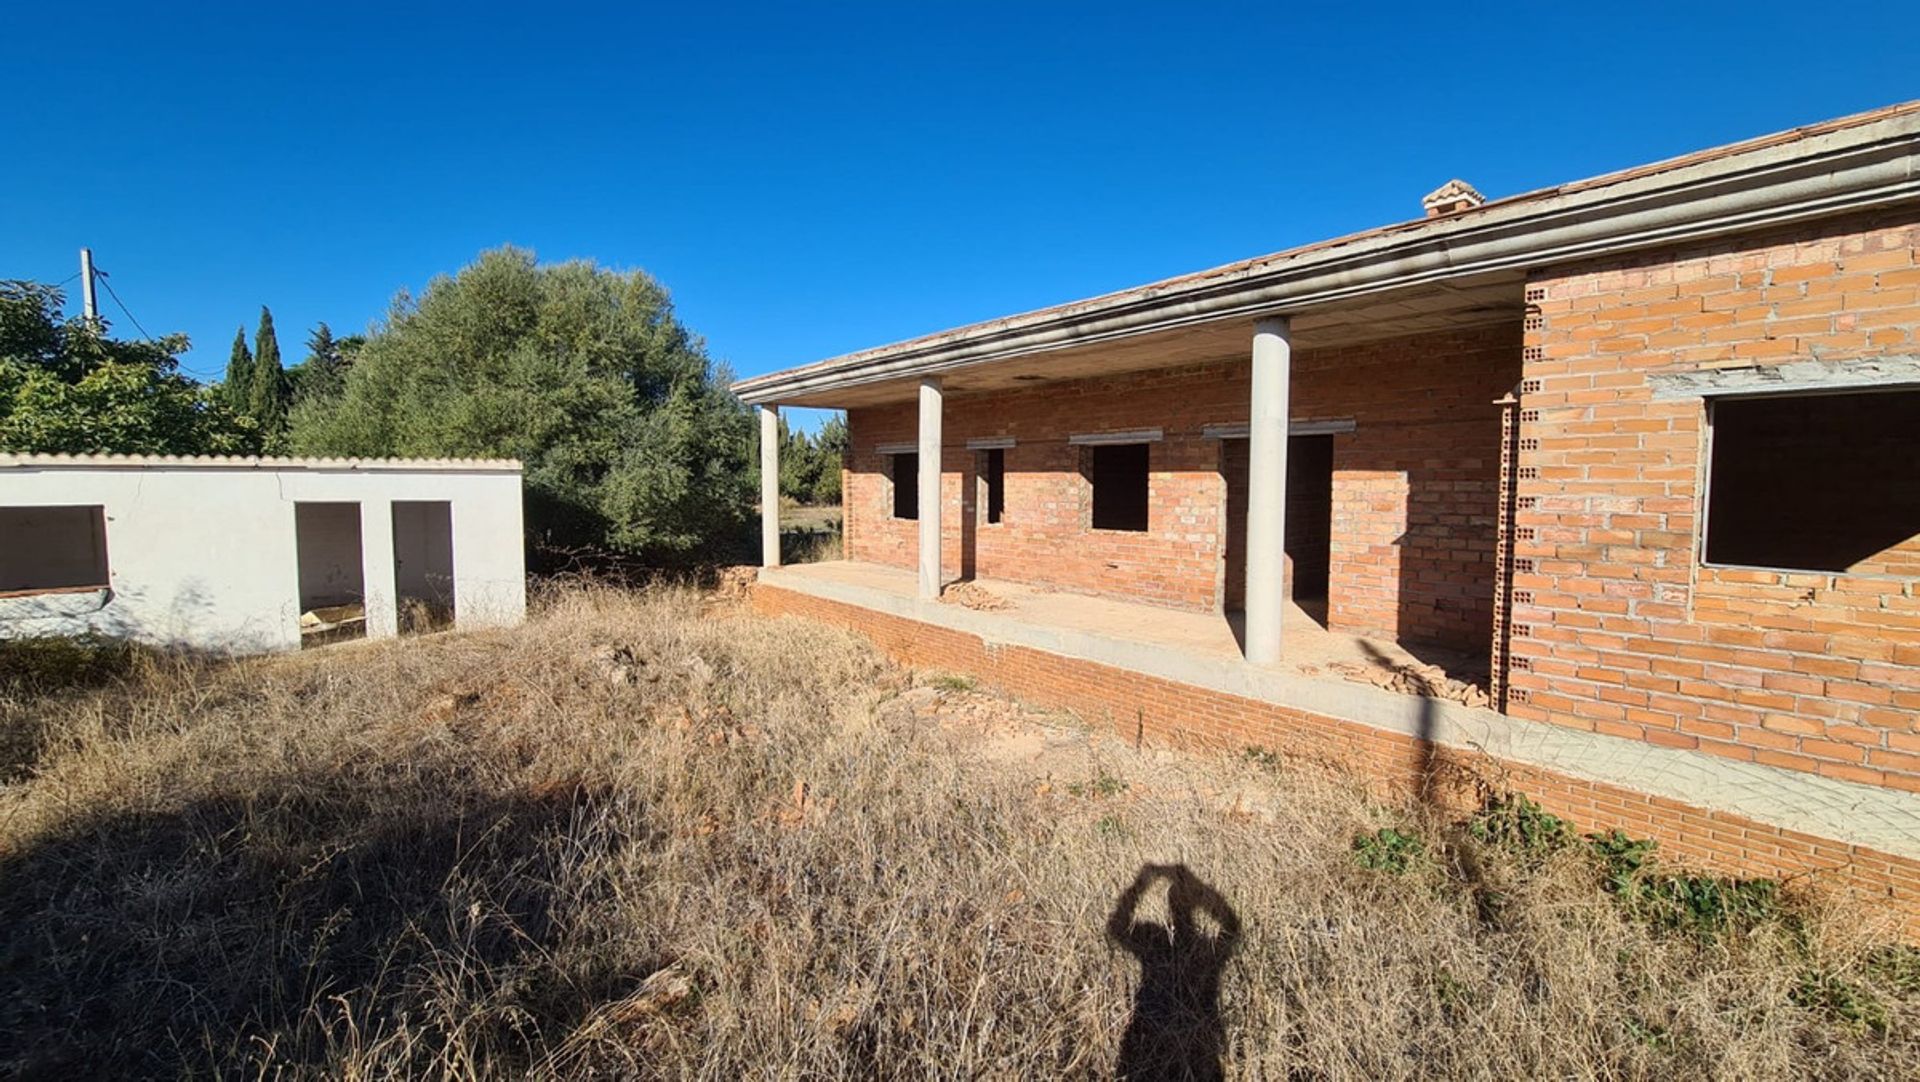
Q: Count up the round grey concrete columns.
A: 3